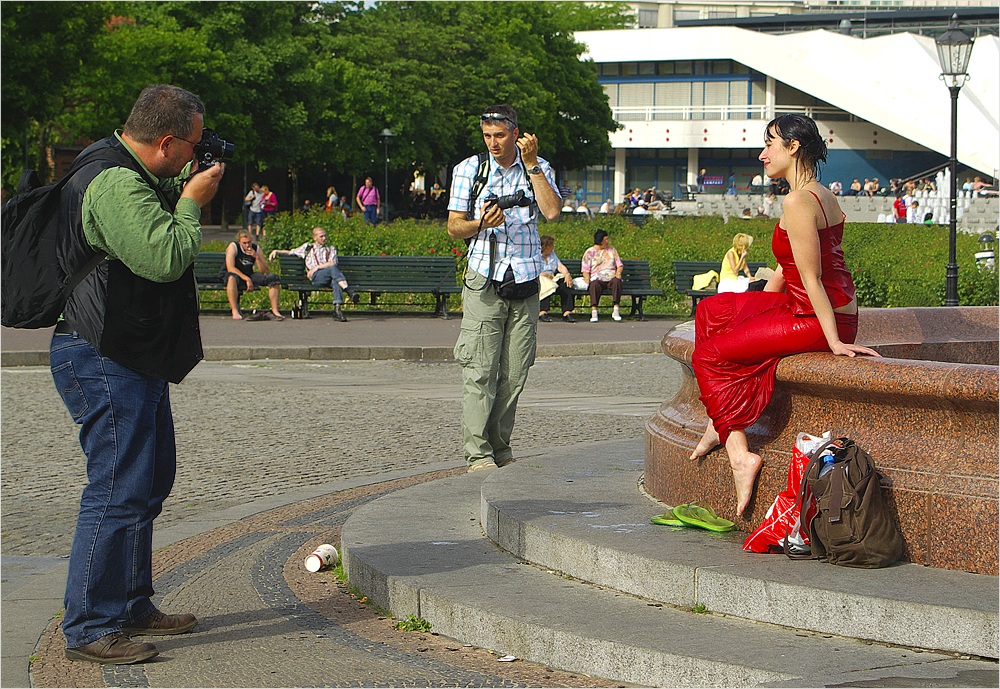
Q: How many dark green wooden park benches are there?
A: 4